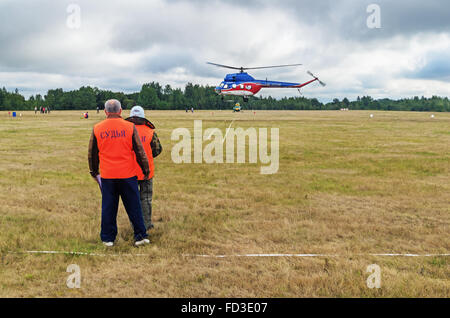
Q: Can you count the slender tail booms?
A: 1